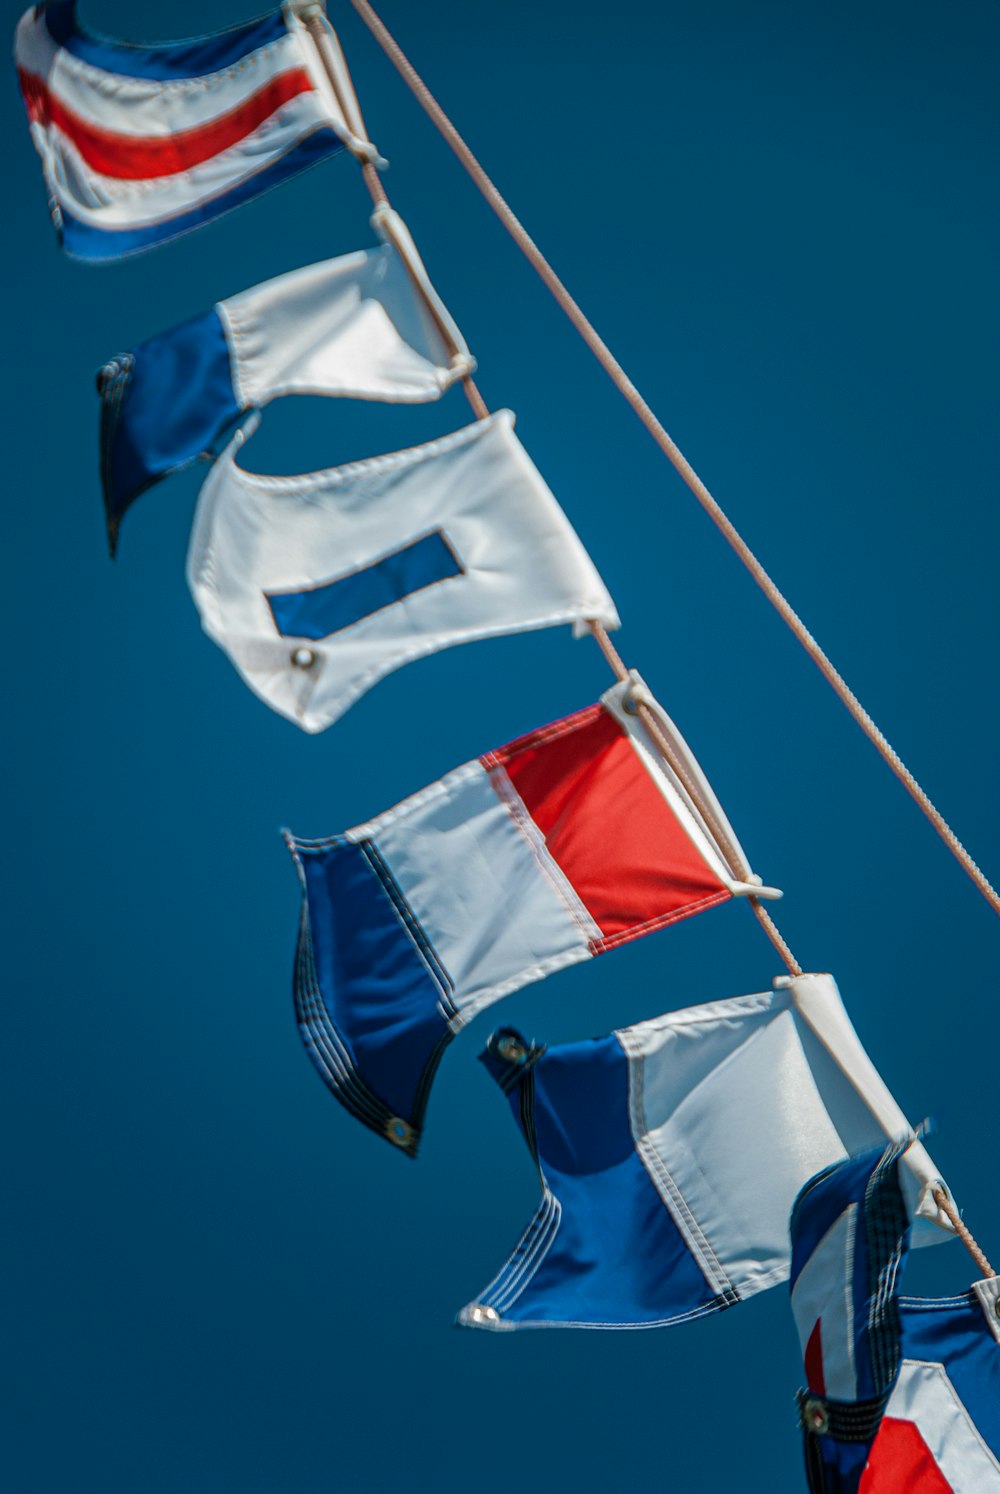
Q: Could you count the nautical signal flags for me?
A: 6